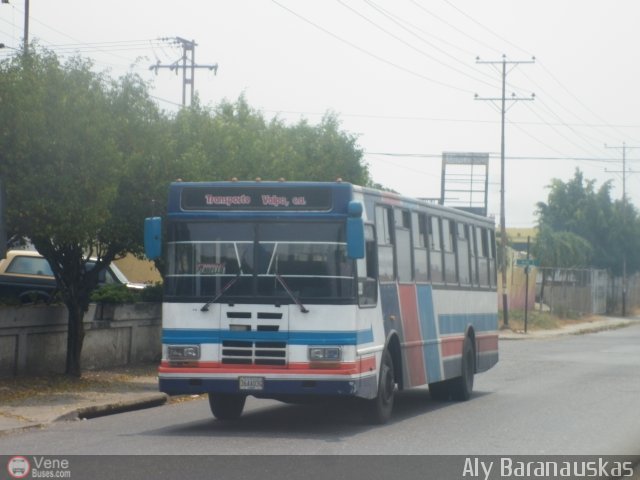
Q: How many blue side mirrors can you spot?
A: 2